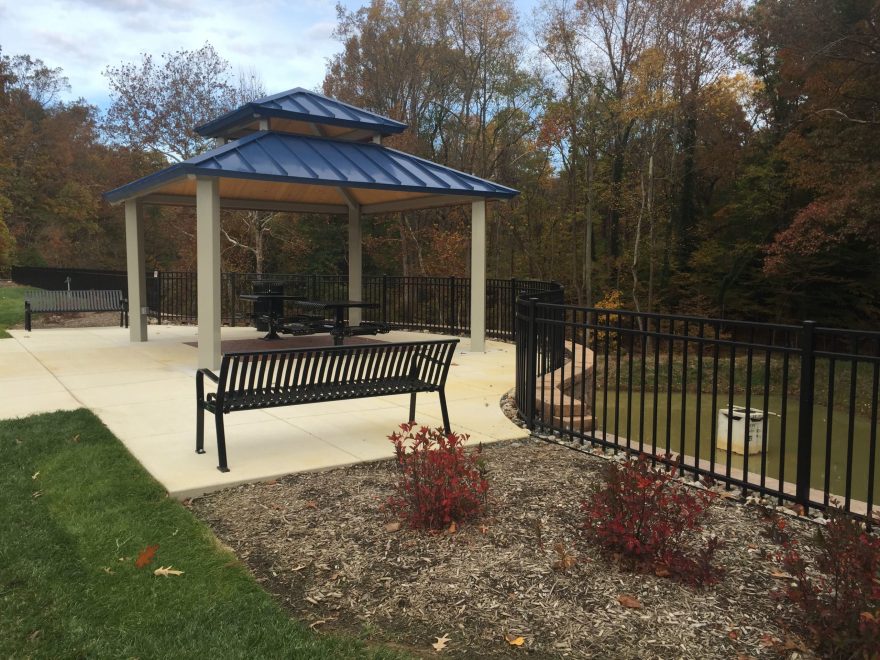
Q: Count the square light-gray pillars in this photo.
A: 4